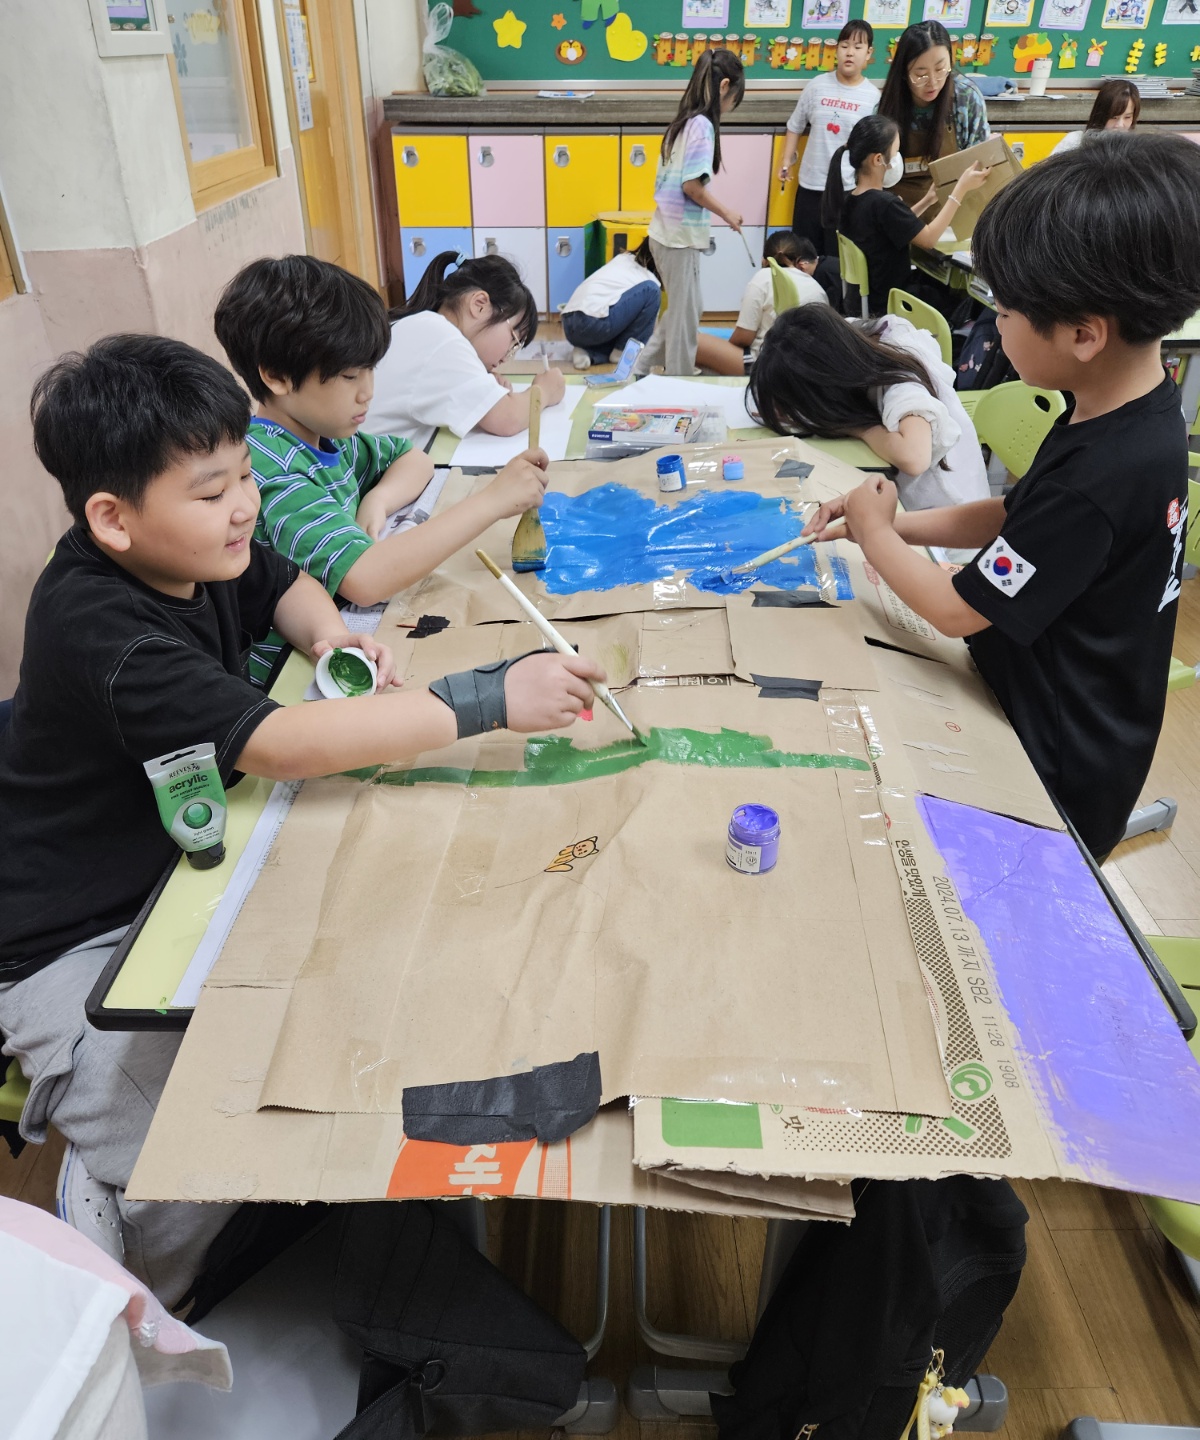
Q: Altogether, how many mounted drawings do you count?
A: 9